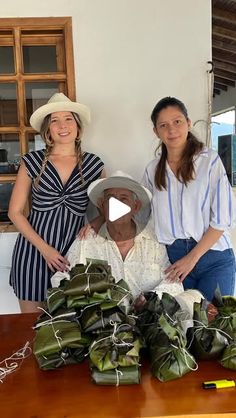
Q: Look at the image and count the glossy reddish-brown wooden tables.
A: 1